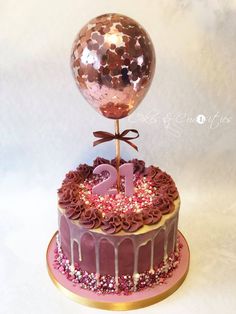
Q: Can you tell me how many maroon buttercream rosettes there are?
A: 15